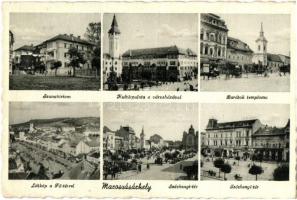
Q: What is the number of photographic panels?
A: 6